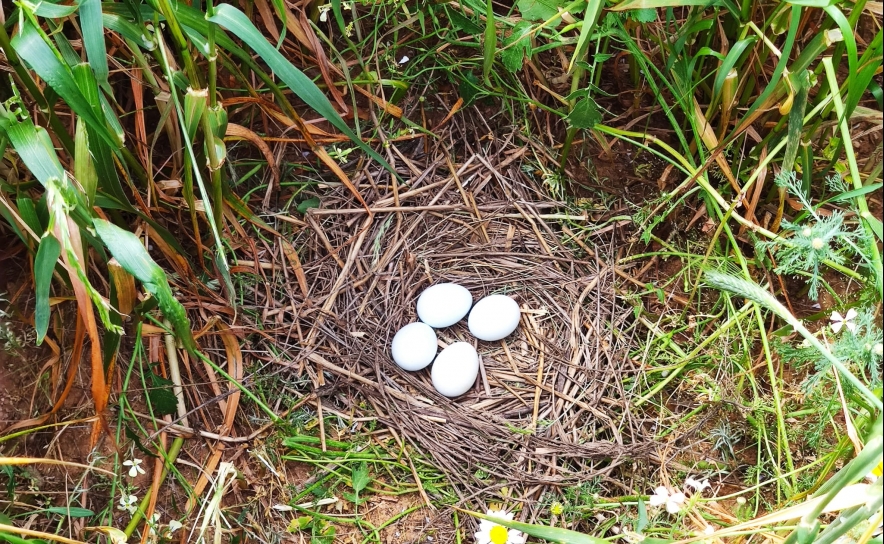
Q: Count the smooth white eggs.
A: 4